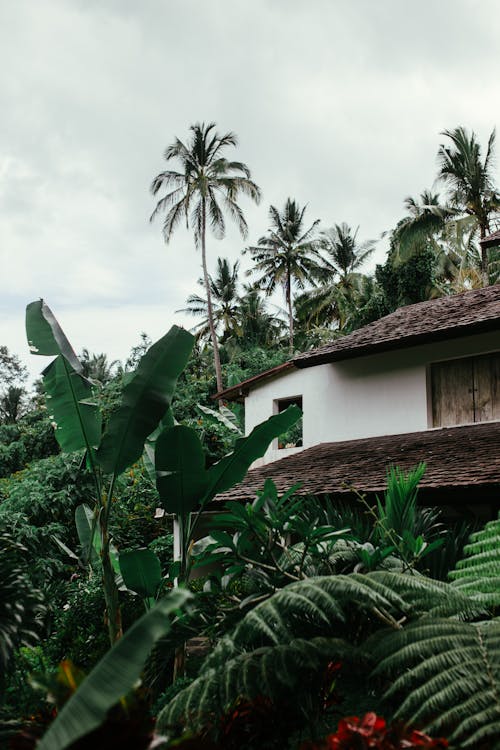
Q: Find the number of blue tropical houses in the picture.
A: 0